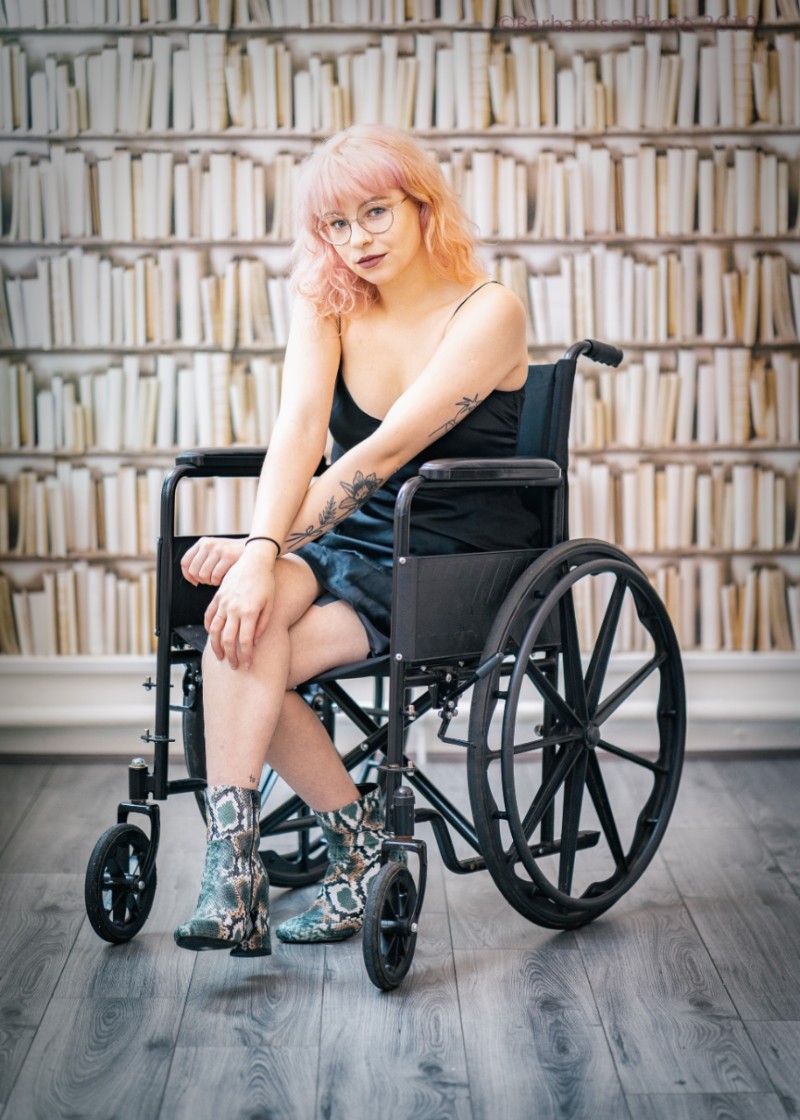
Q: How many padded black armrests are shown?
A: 2